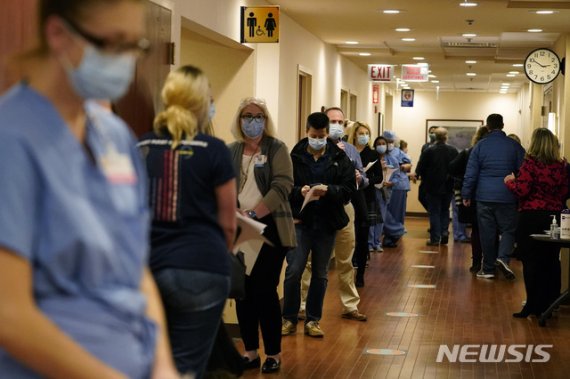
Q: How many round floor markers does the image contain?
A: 5